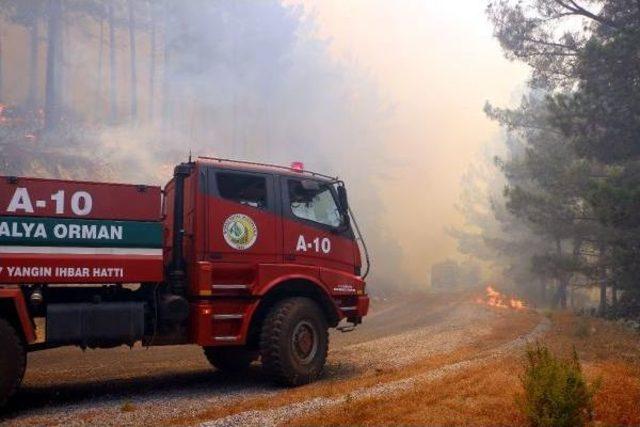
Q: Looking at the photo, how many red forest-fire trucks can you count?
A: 1